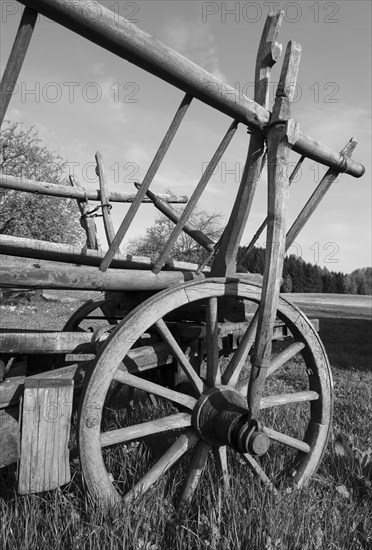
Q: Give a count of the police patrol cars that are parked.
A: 0